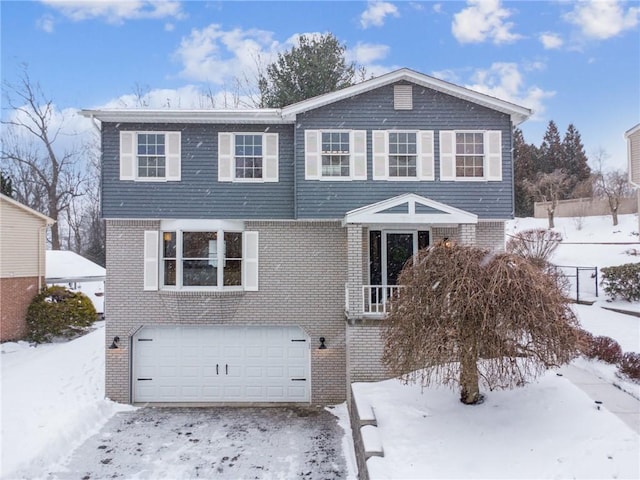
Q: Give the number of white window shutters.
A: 12